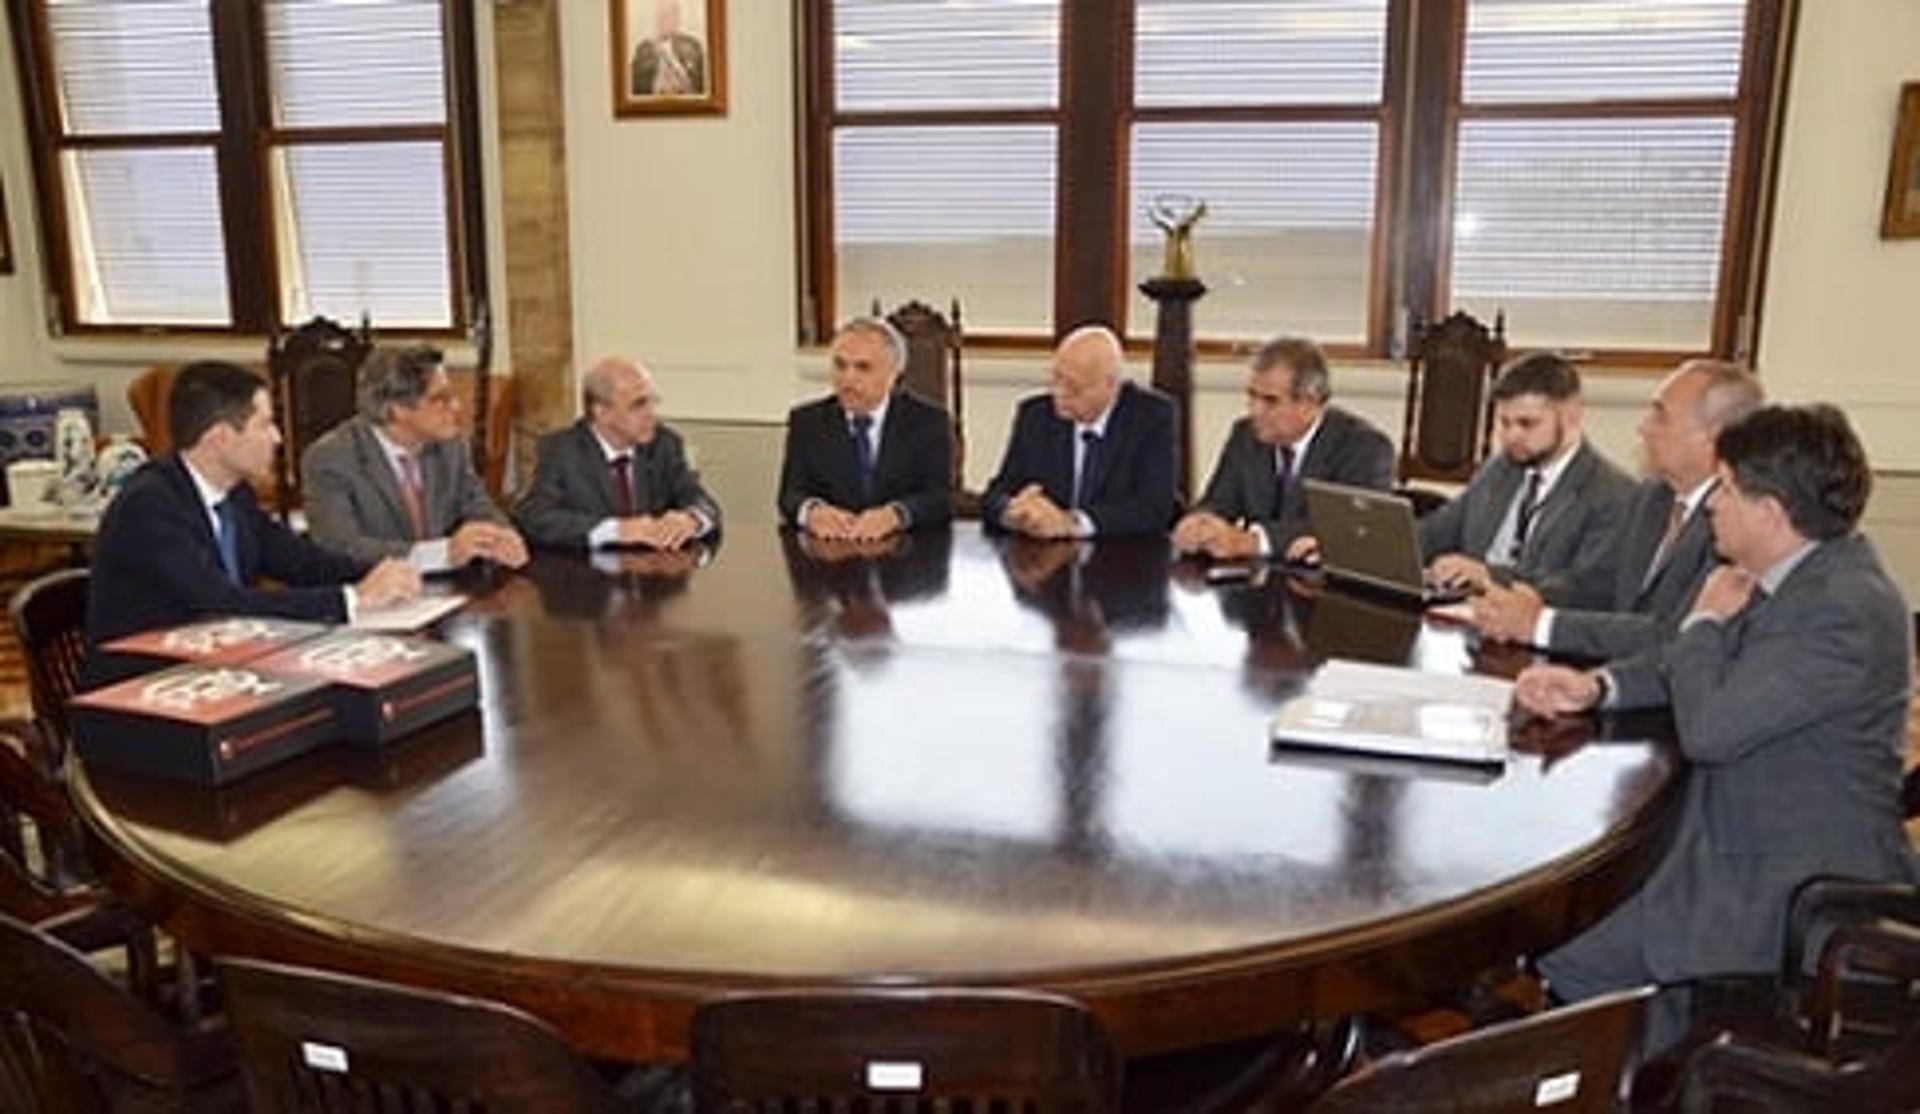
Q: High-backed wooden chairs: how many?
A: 3